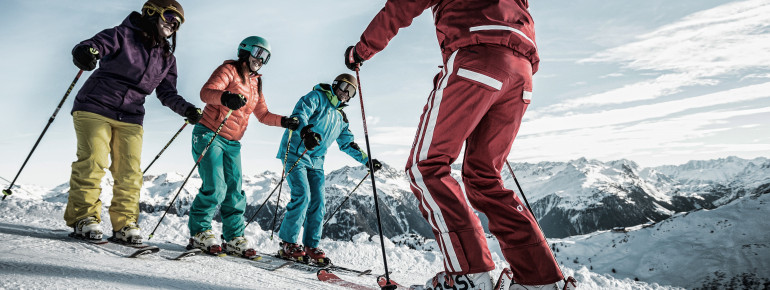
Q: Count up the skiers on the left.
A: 3